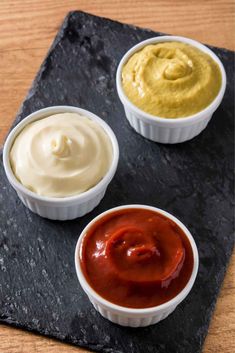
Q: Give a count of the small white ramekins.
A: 3